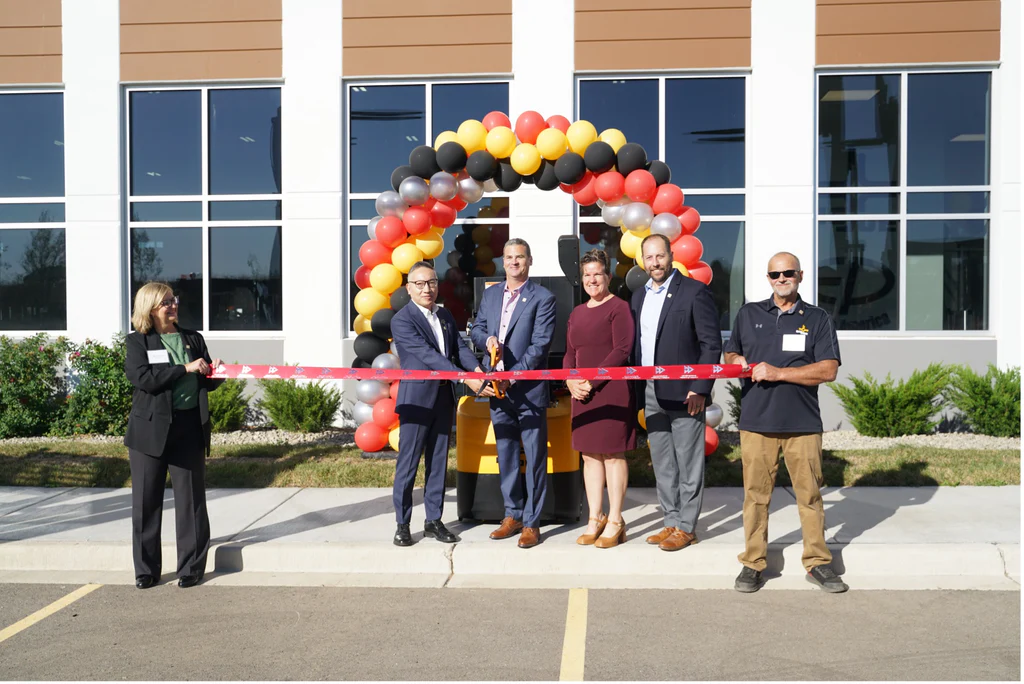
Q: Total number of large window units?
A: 5